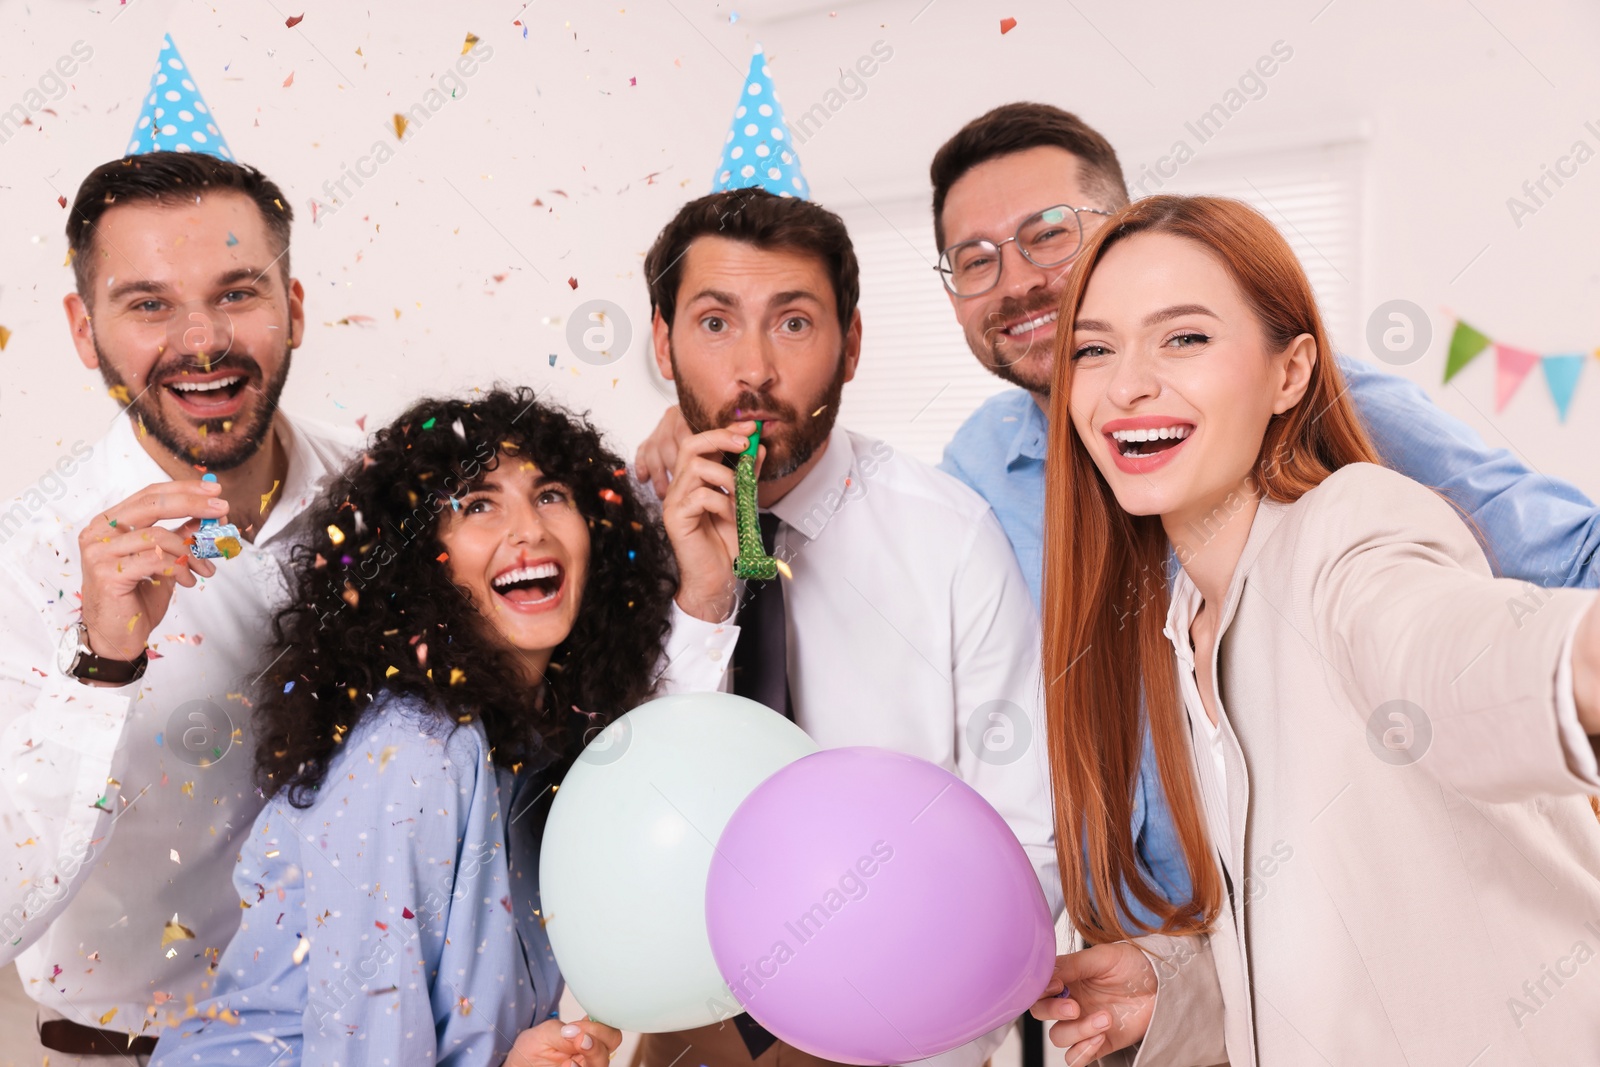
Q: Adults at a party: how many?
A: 5